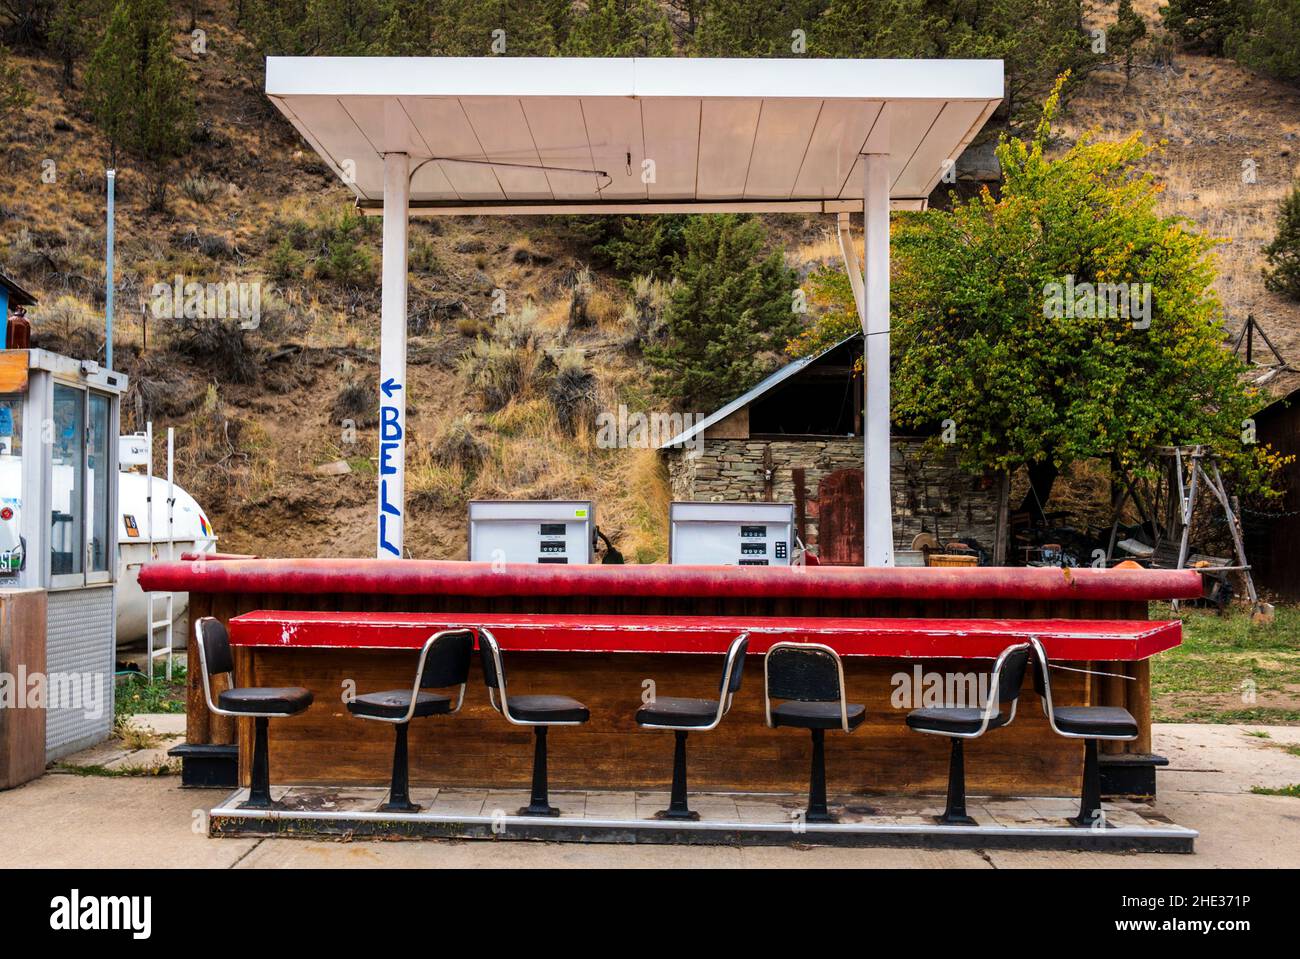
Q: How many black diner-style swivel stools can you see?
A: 7